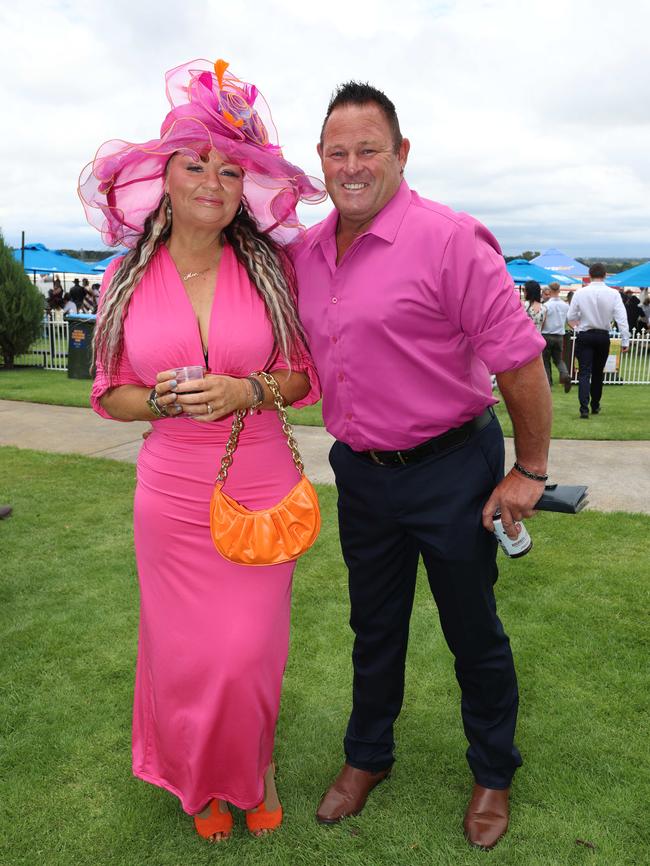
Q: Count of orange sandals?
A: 2